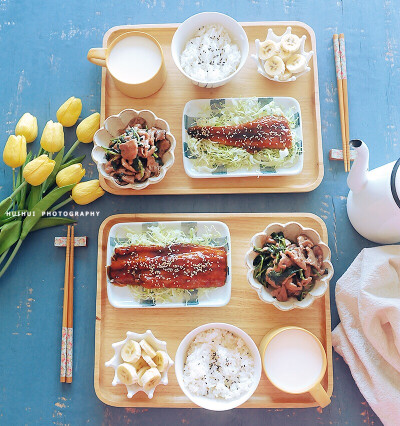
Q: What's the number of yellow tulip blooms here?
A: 8